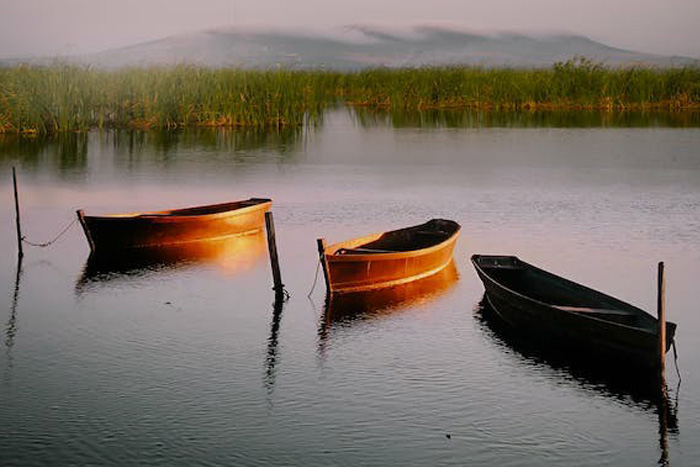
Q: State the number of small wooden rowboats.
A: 3